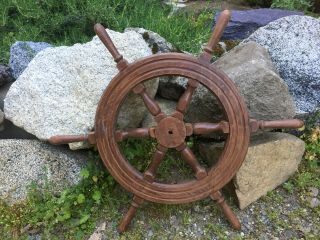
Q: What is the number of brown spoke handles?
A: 6